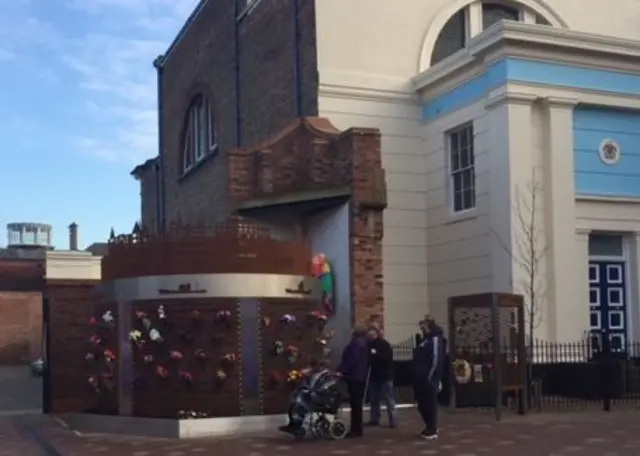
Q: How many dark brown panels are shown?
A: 3